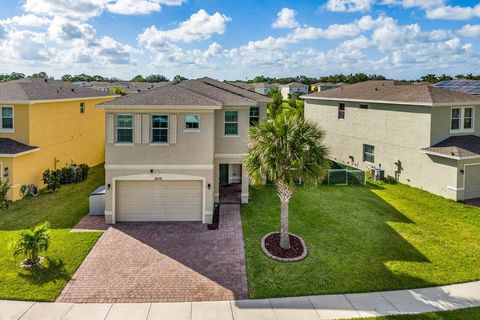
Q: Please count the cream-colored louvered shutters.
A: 4